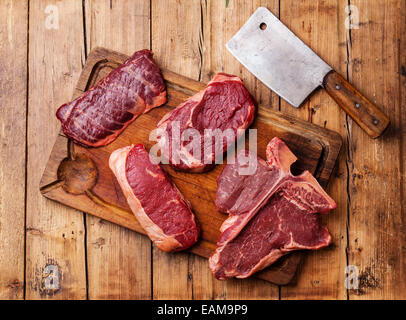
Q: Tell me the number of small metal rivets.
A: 3